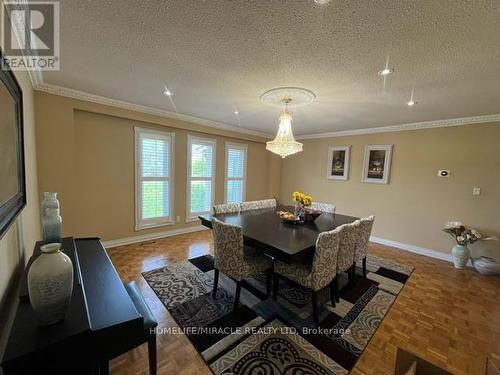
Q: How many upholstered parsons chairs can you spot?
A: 8